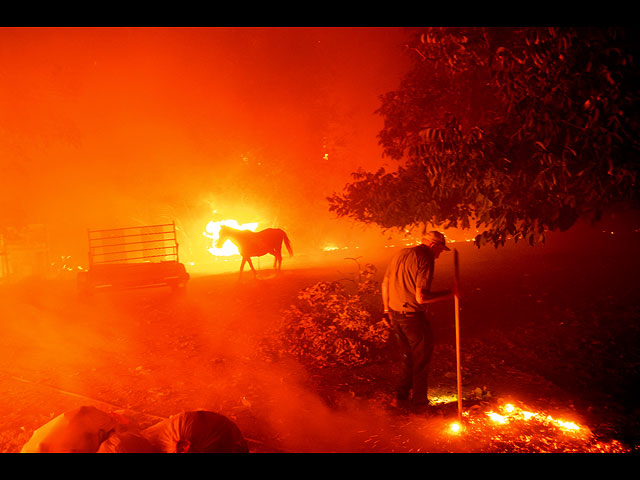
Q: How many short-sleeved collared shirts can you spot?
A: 1